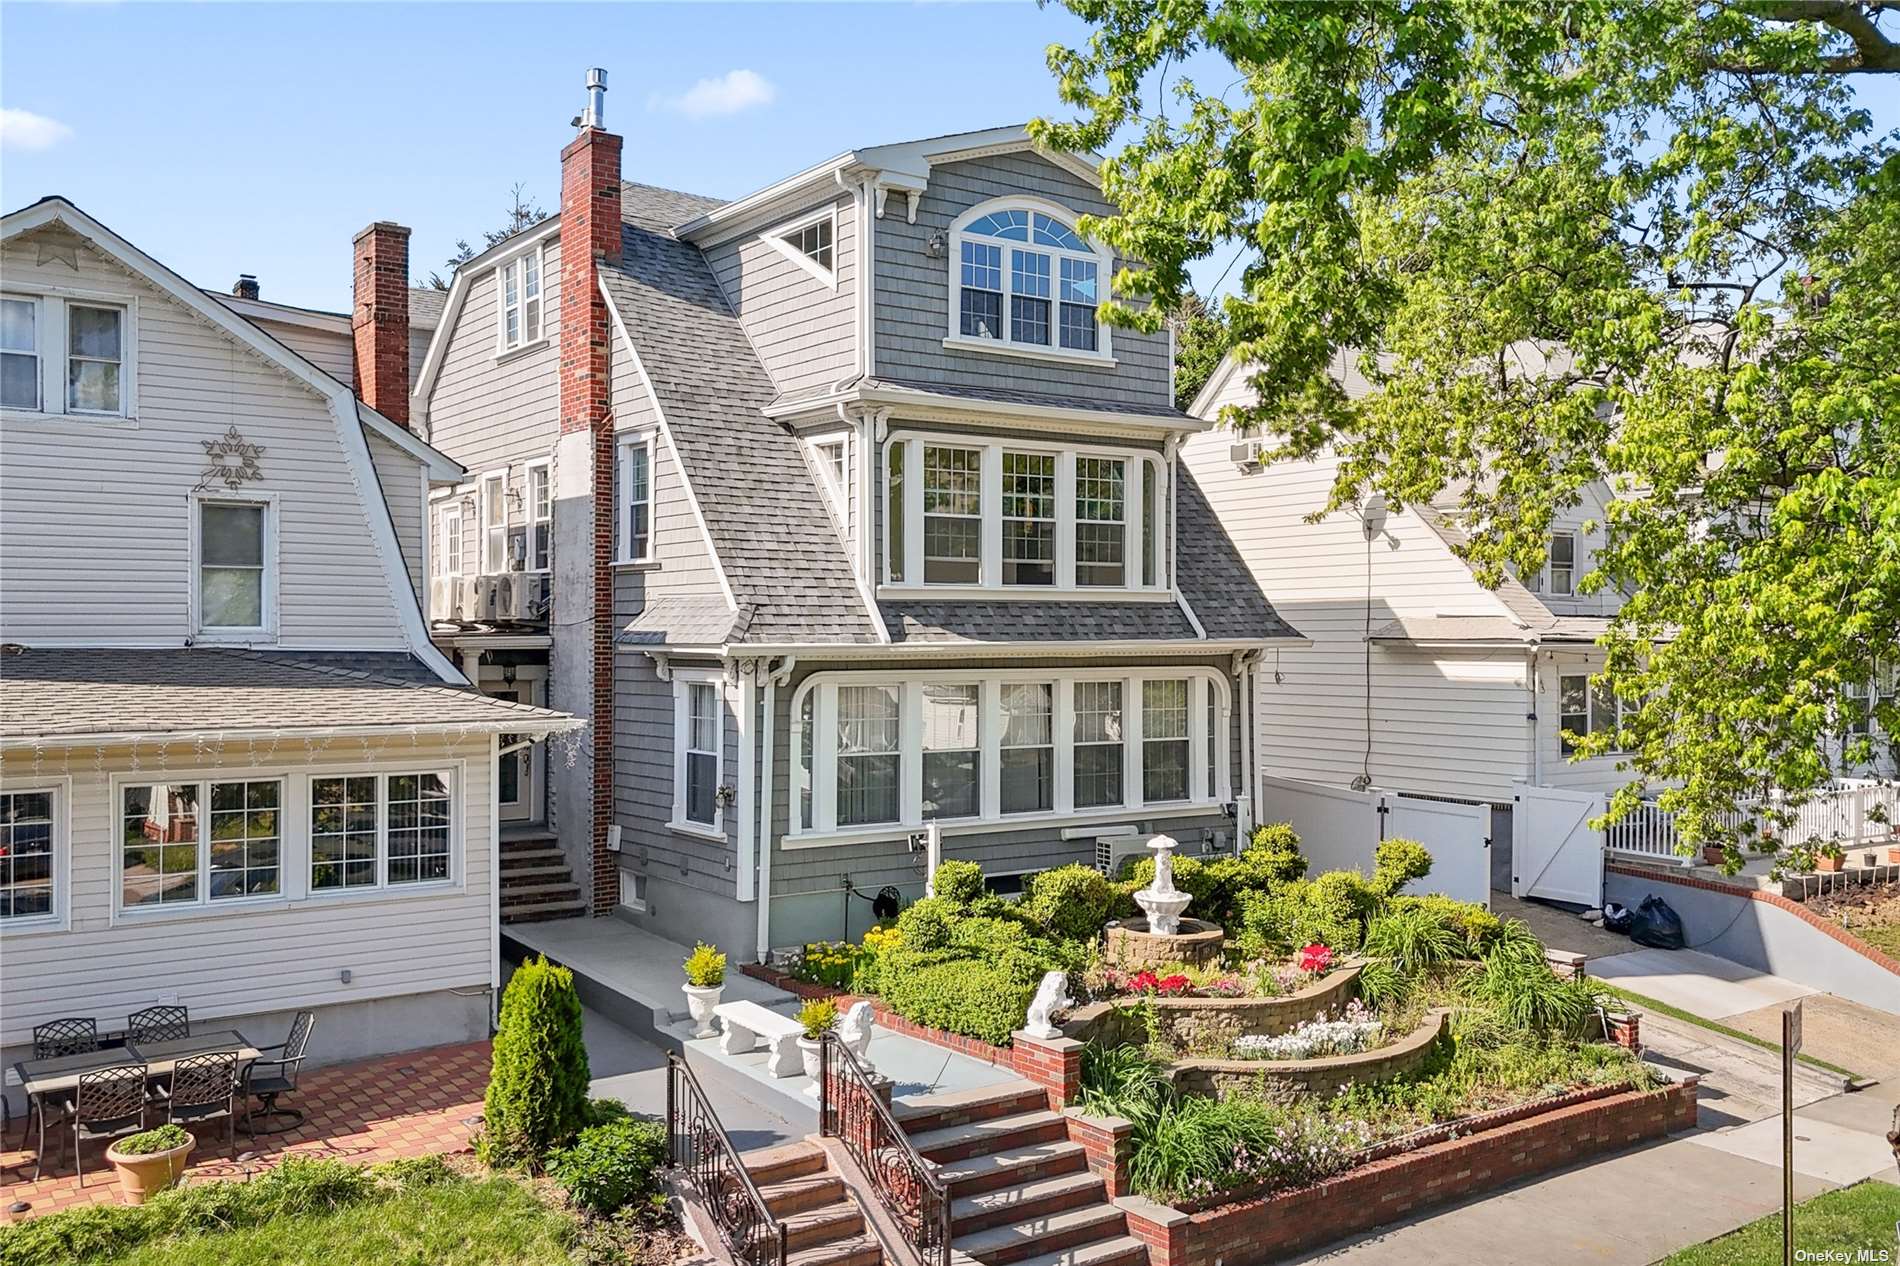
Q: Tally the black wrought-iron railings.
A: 2